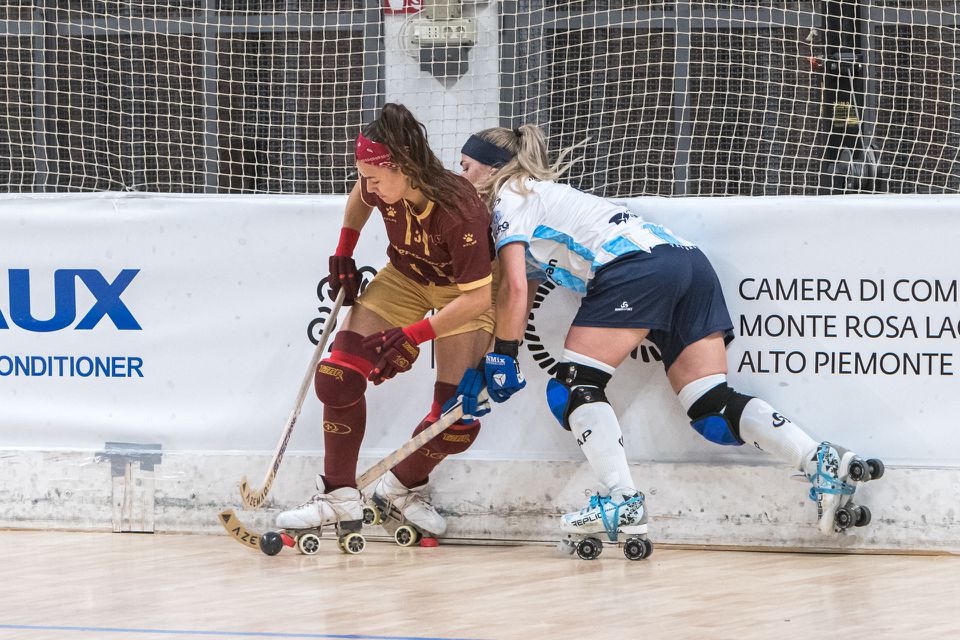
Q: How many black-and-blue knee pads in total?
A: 2